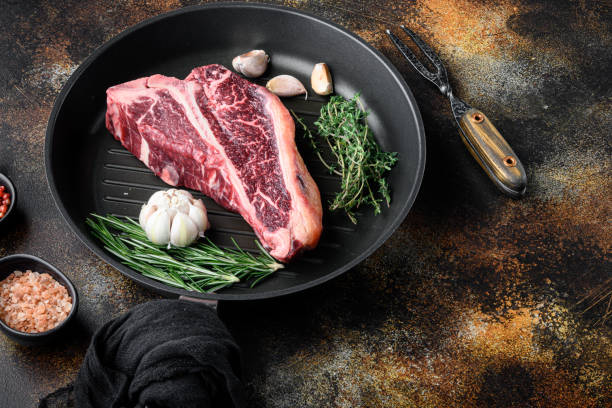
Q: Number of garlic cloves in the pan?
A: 3